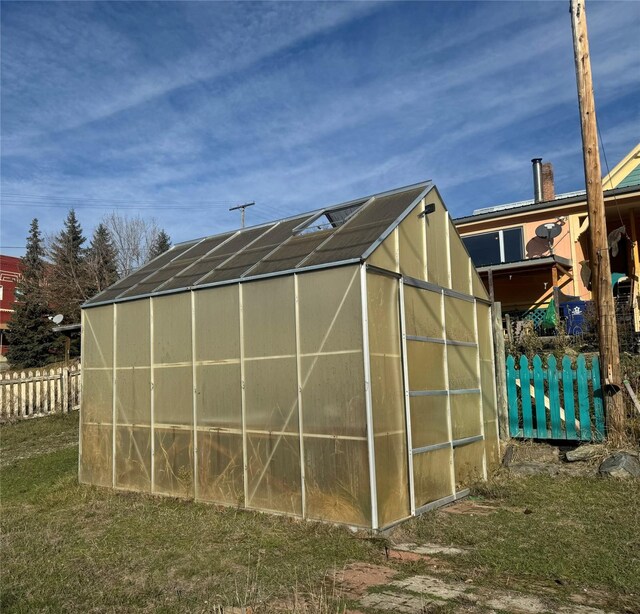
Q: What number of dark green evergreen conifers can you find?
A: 4